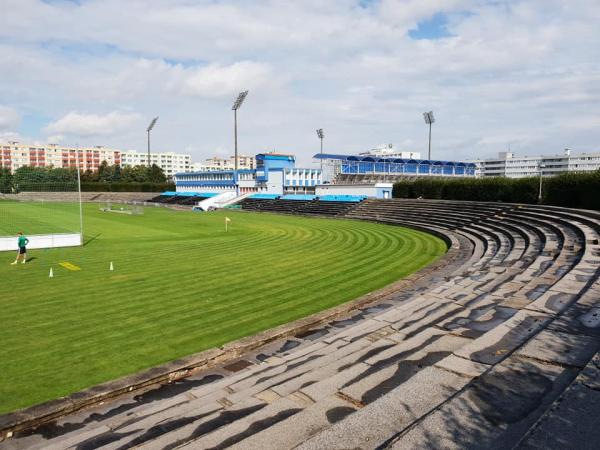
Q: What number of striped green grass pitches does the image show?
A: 1